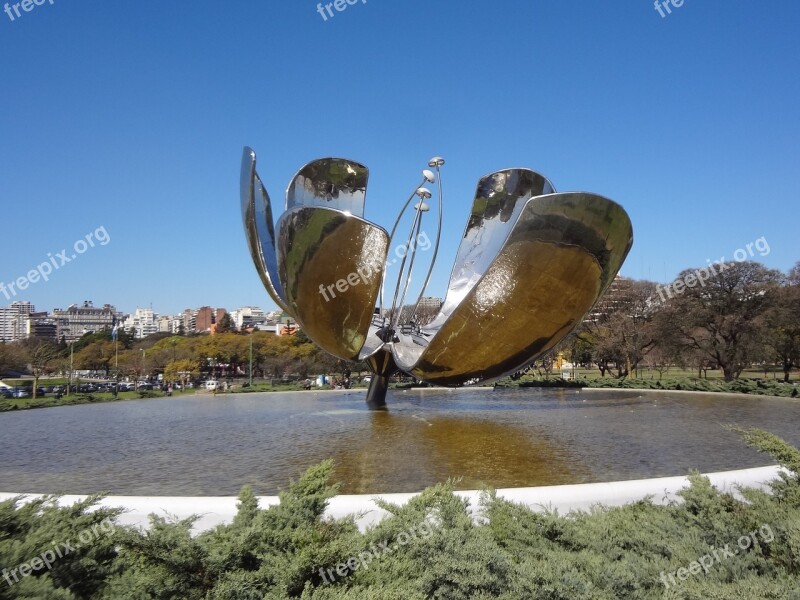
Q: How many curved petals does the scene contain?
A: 5